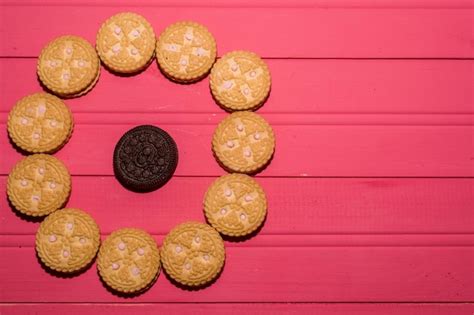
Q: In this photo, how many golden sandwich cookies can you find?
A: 11